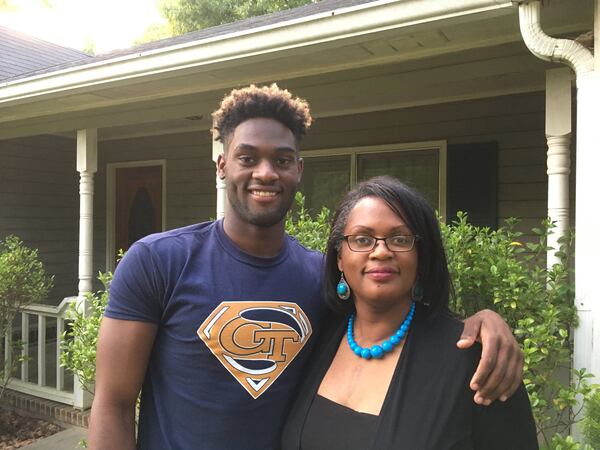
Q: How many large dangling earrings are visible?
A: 2